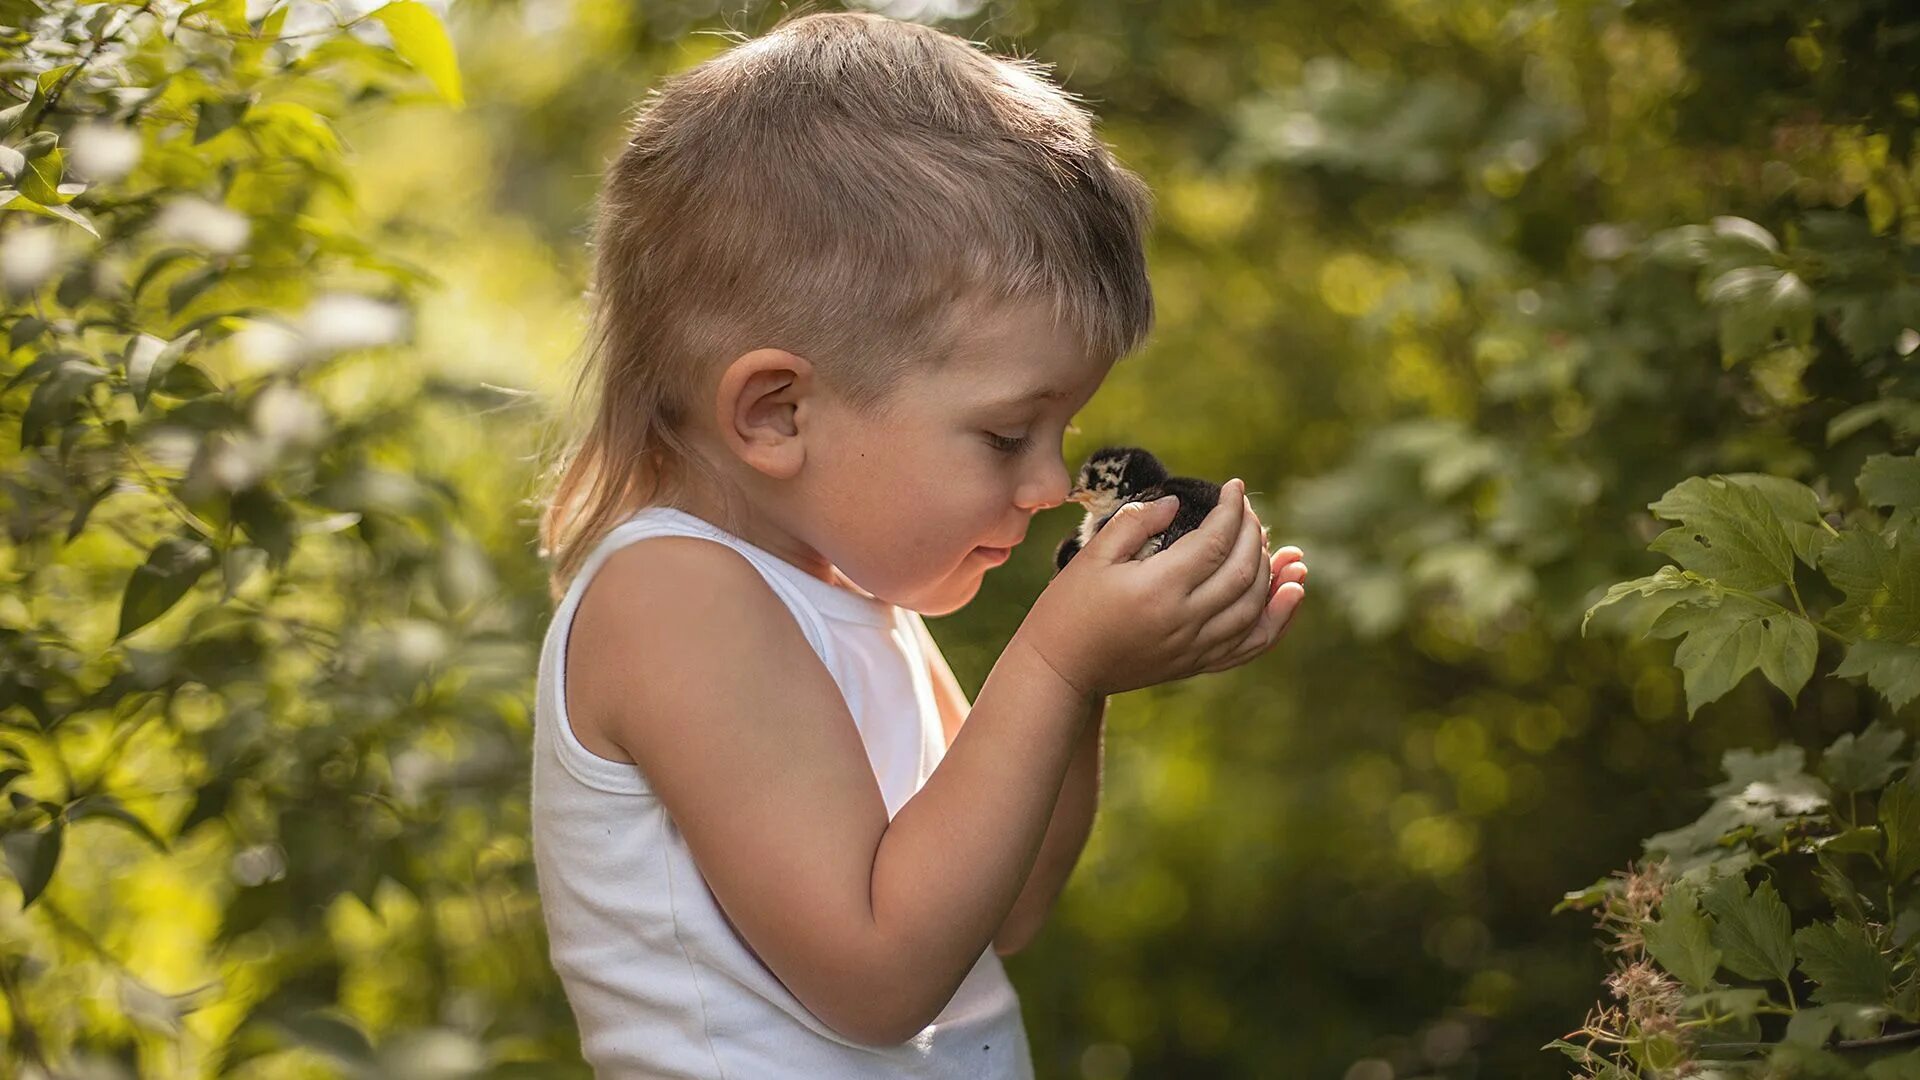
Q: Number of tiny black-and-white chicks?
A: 1